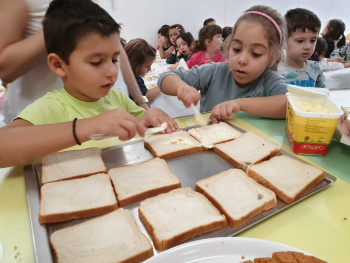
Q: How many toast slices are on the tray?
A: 10